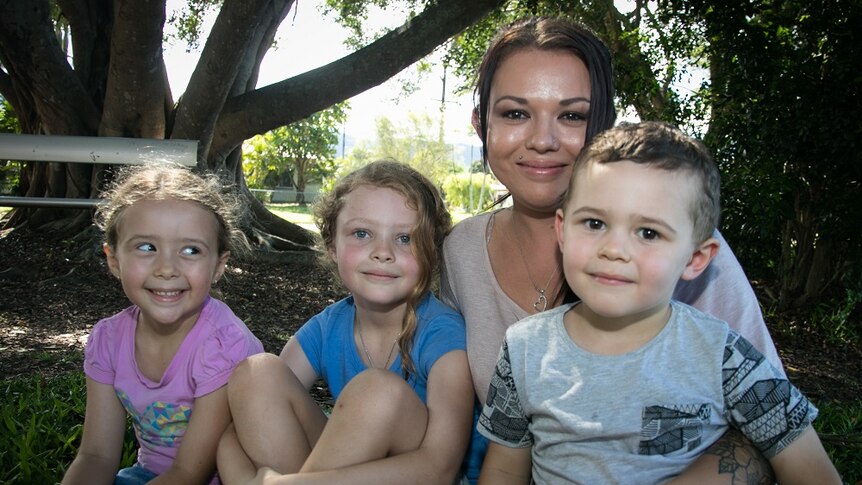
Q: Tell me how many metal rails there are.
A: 2